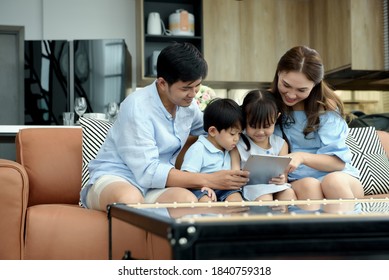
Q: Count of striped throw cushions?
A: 2